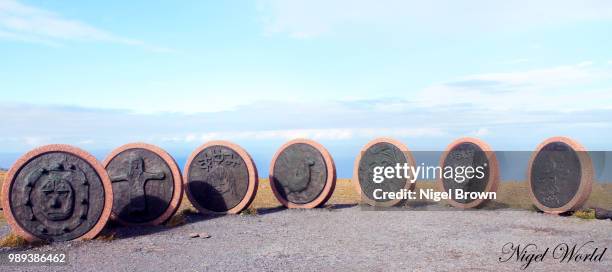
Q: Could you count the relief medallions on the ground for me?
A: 7